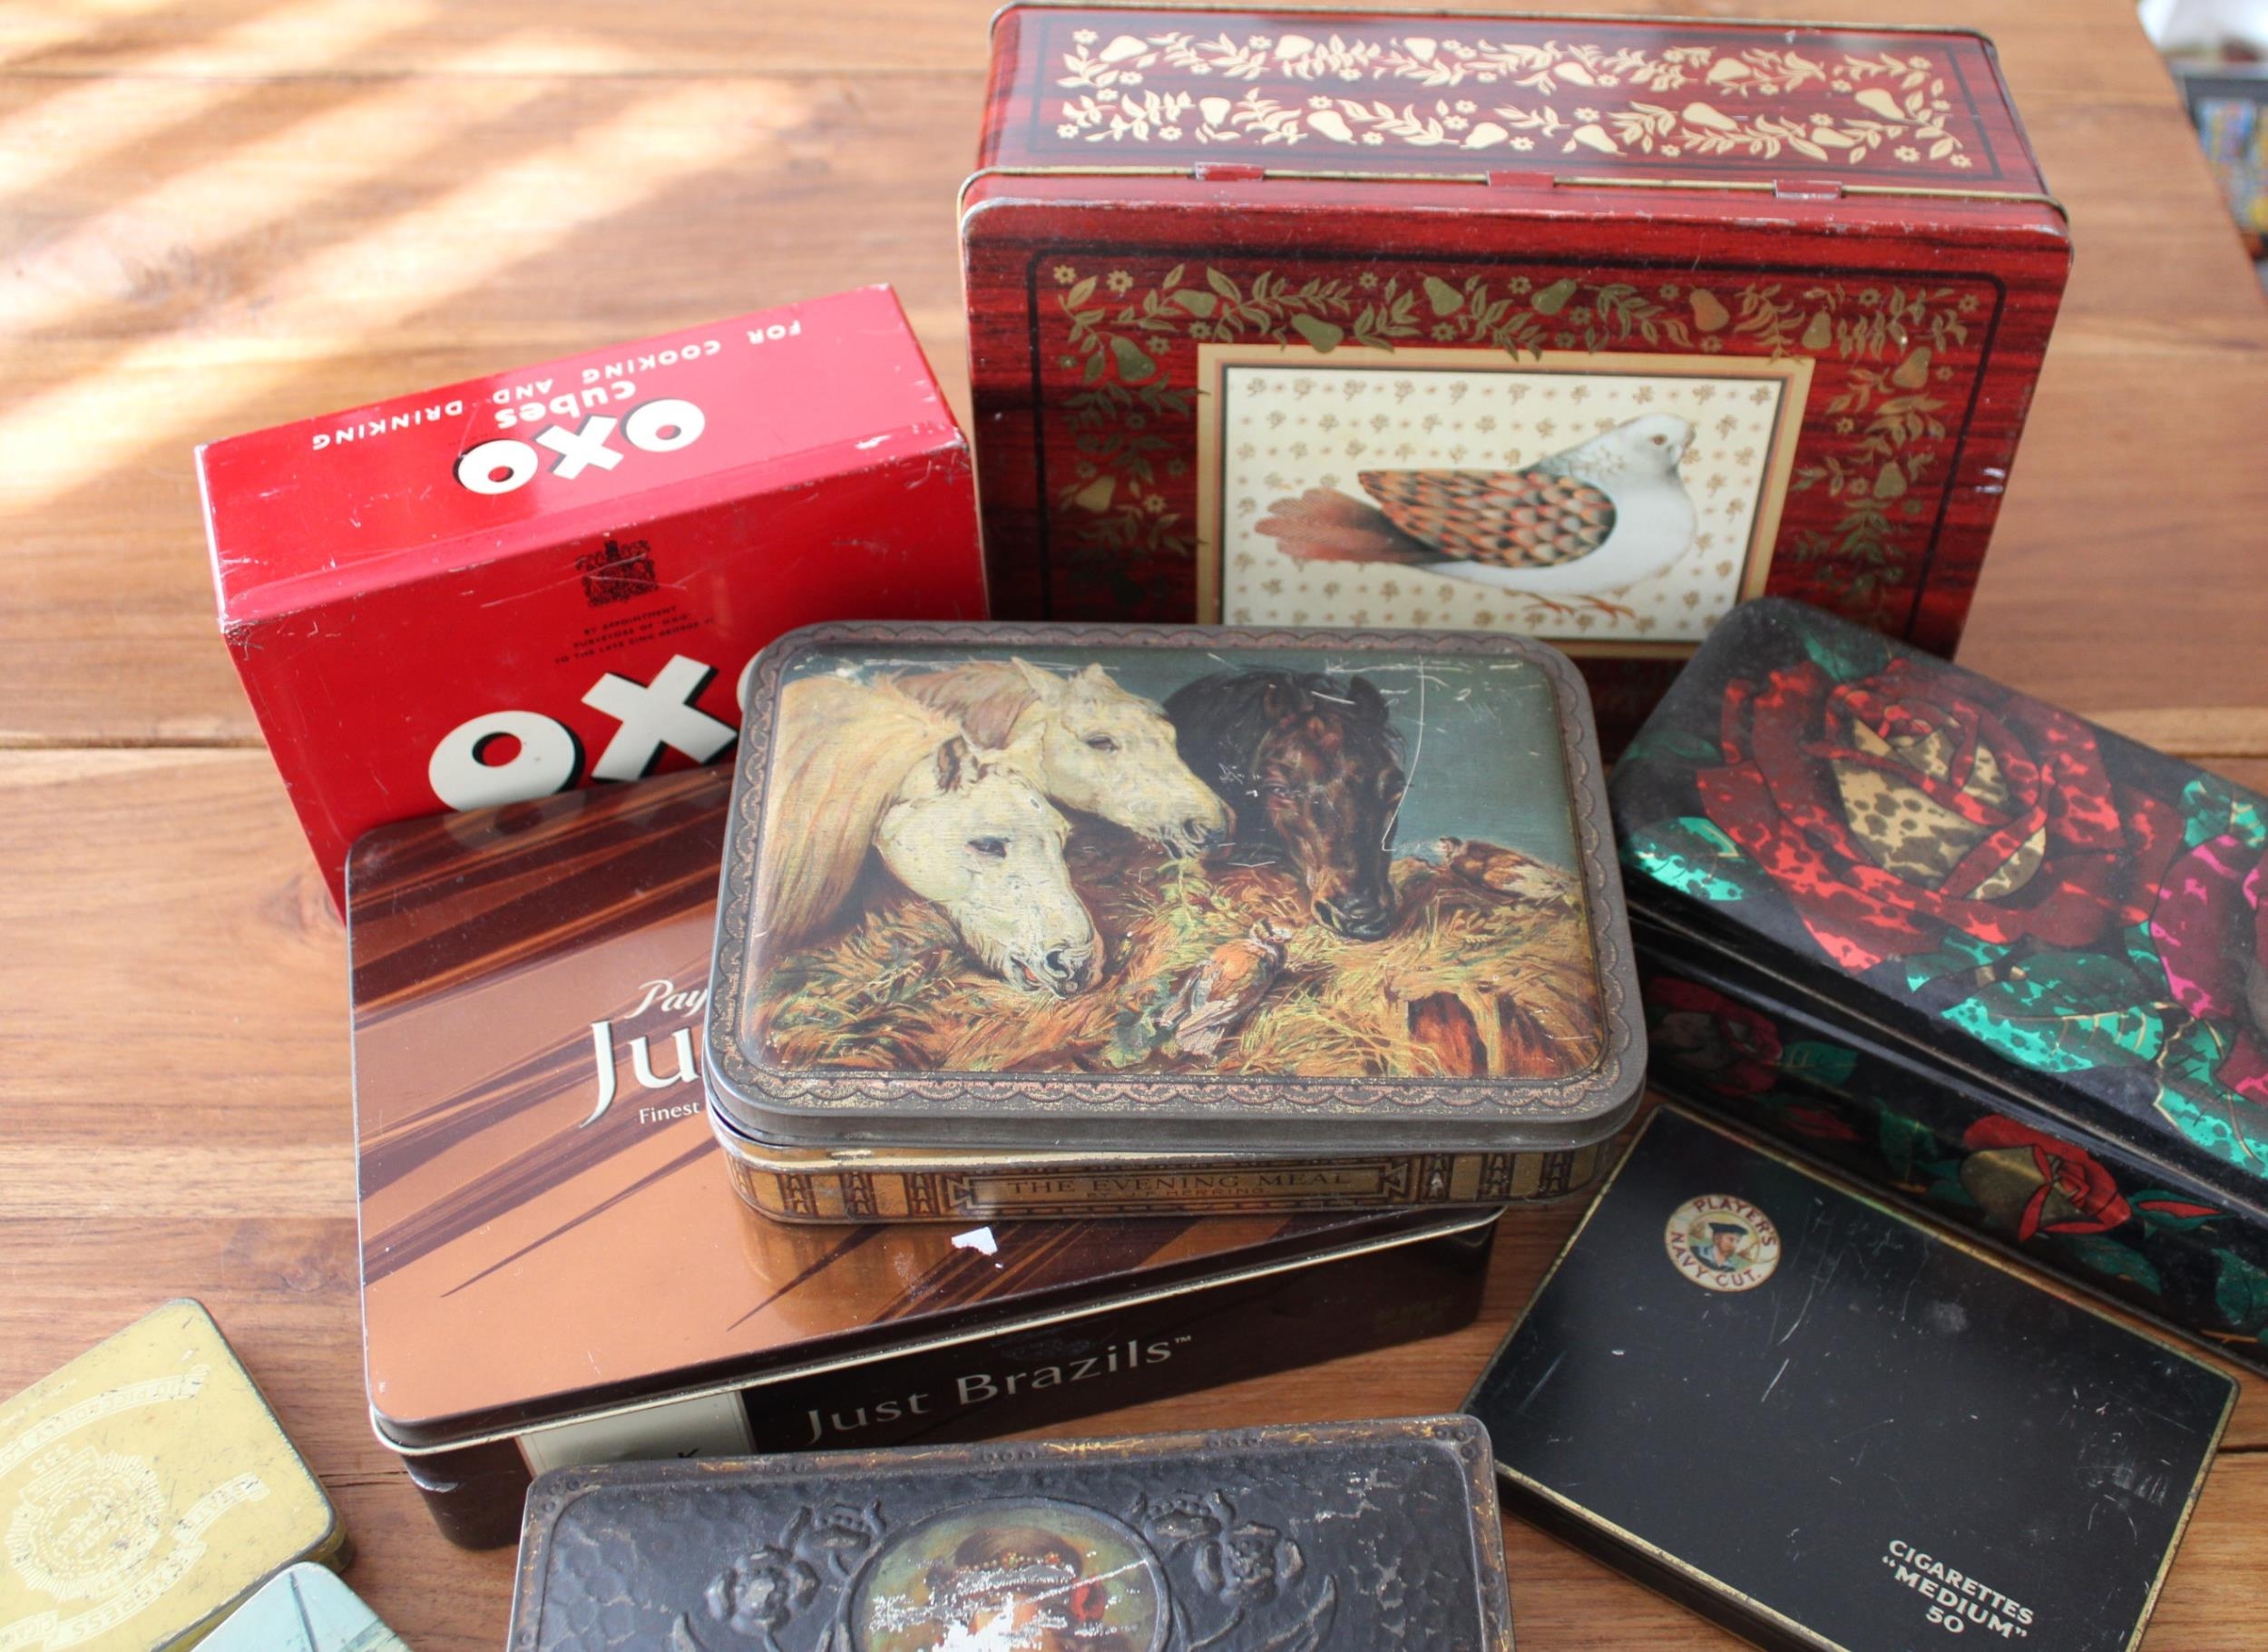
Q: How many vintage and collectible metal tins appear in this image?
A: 9